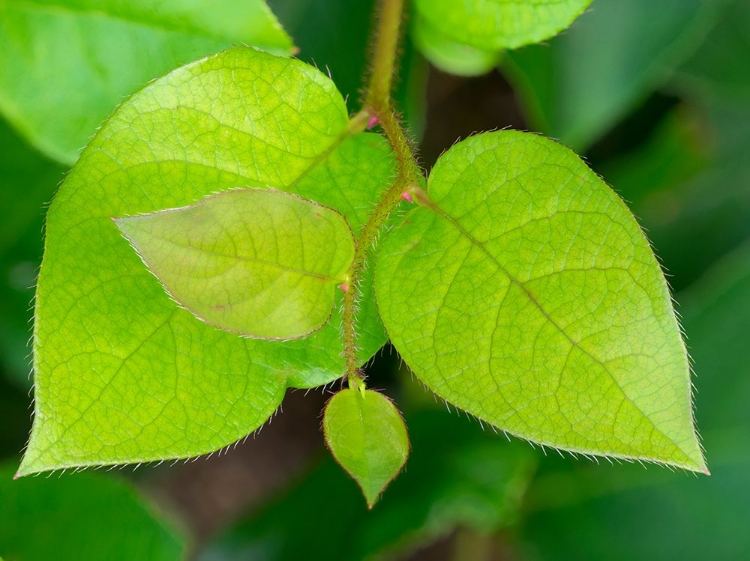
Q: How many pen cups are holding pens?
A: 0